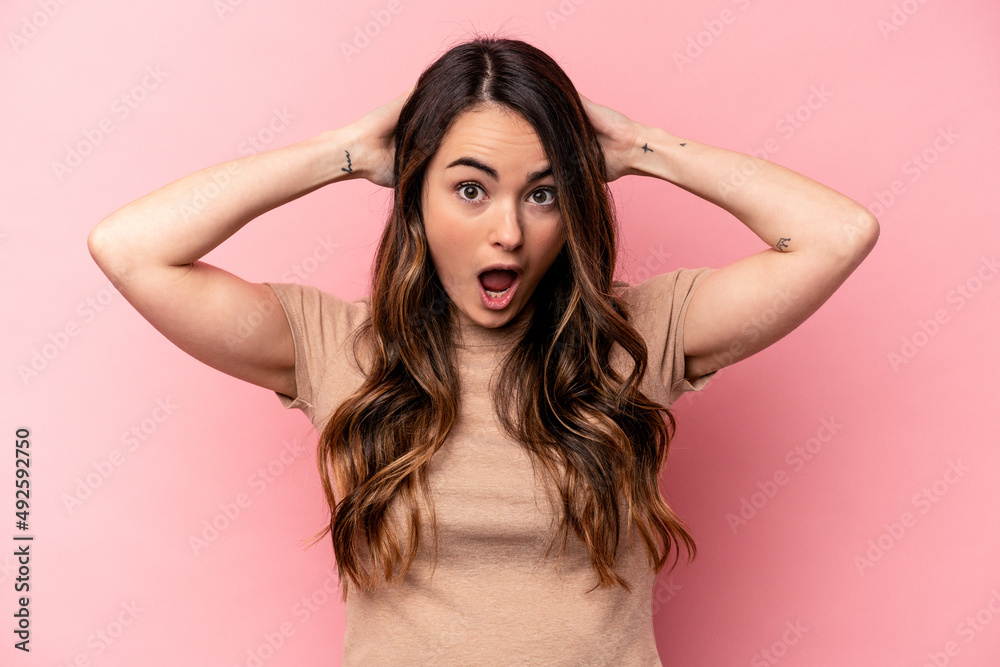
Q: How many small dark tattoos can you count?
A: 4